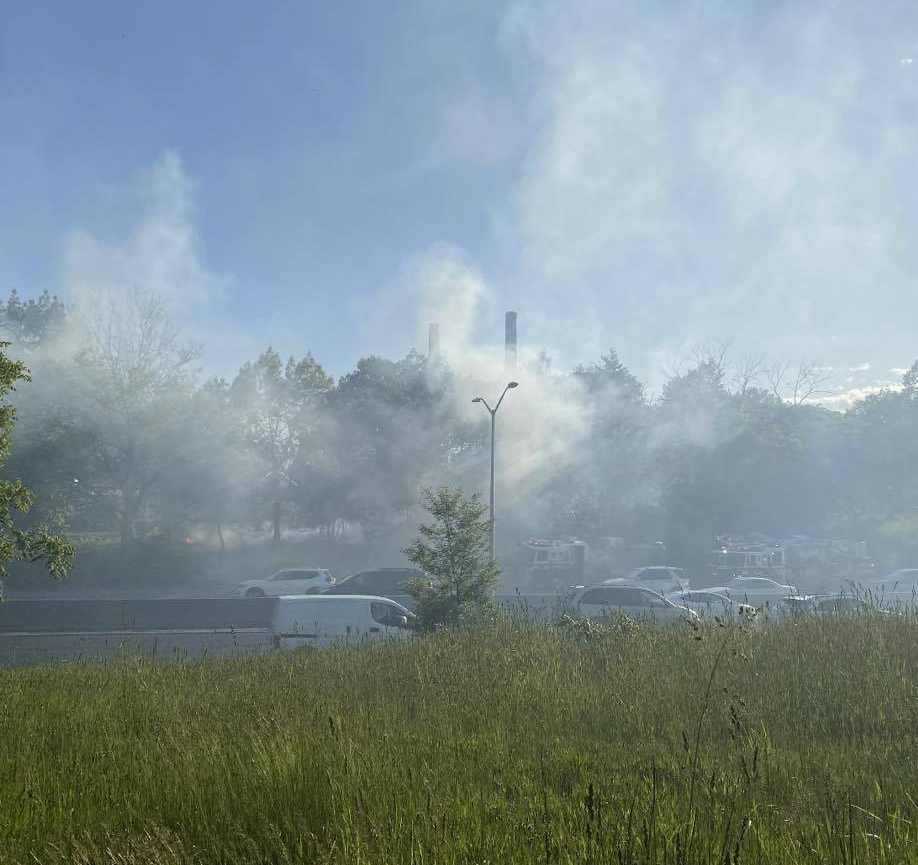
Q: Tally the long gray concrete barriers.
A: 1